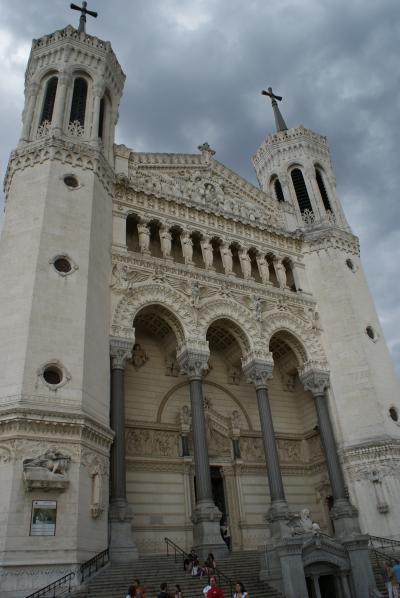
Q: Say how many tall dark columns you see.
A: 4